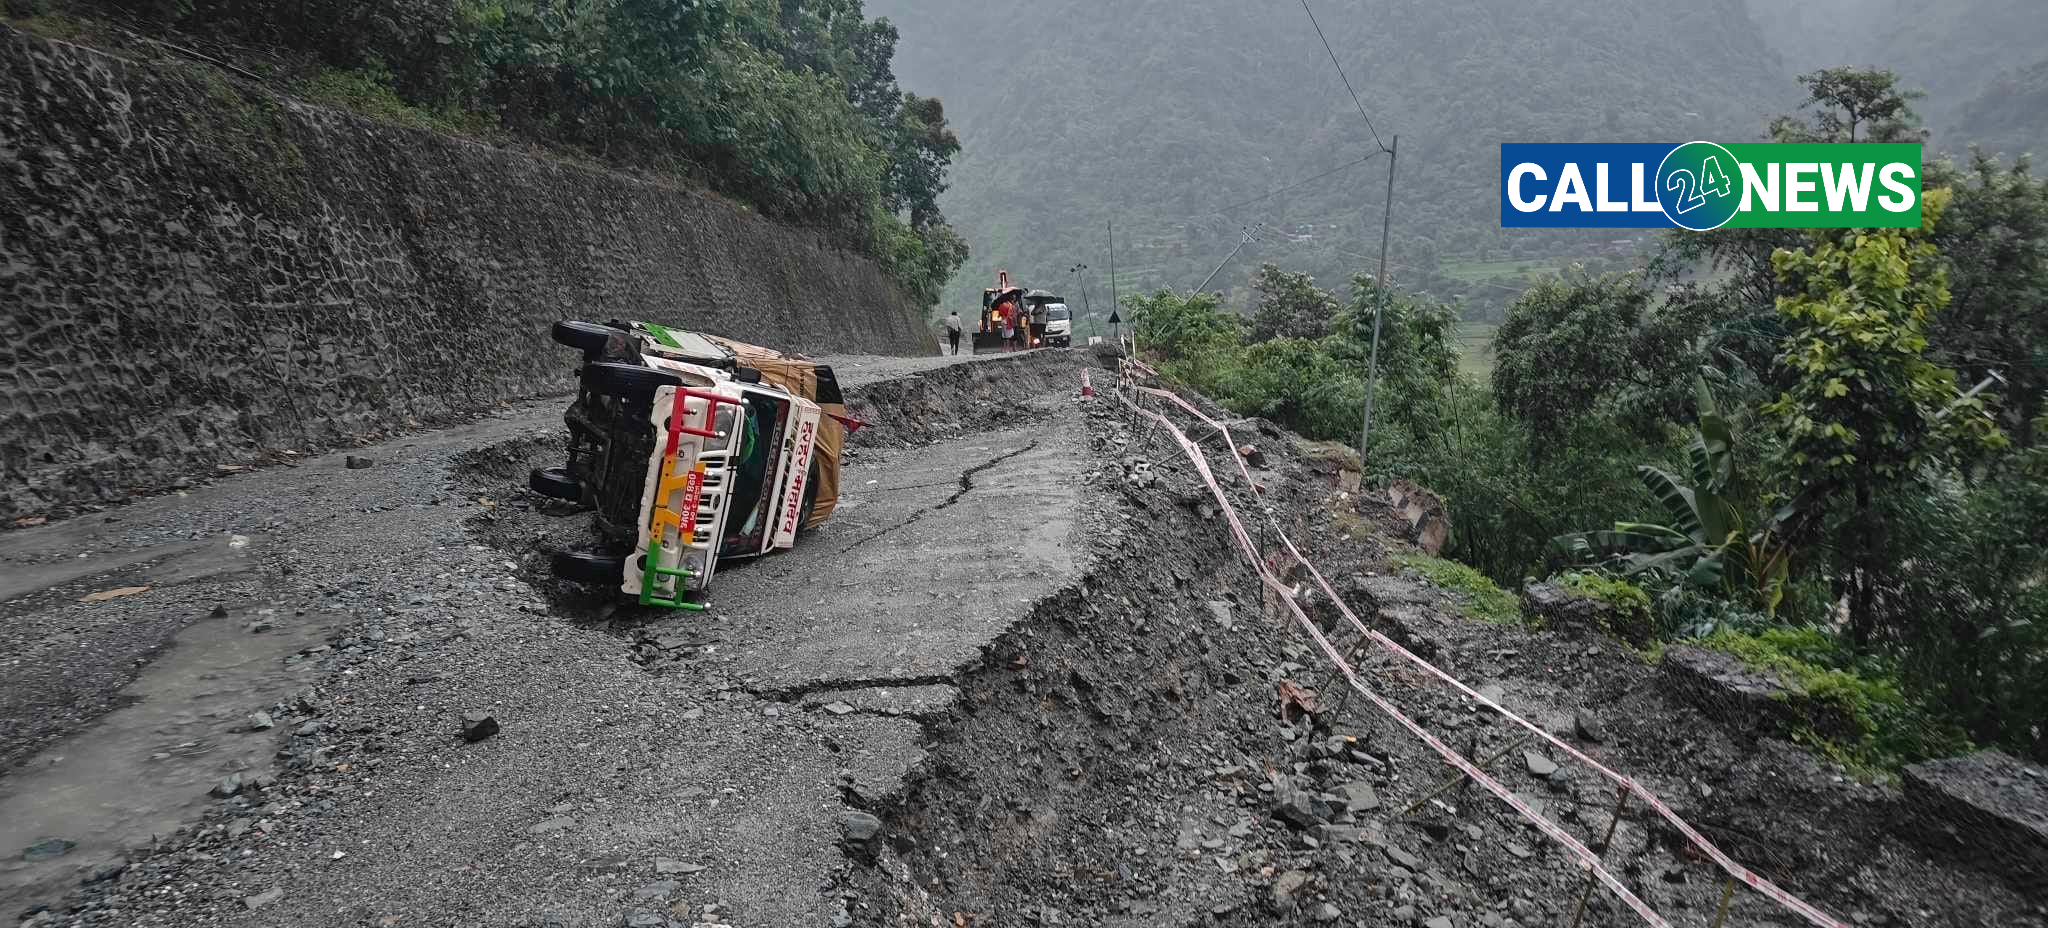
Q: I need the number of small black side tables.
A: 0